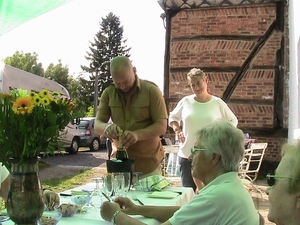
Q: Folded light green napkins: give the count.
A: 2